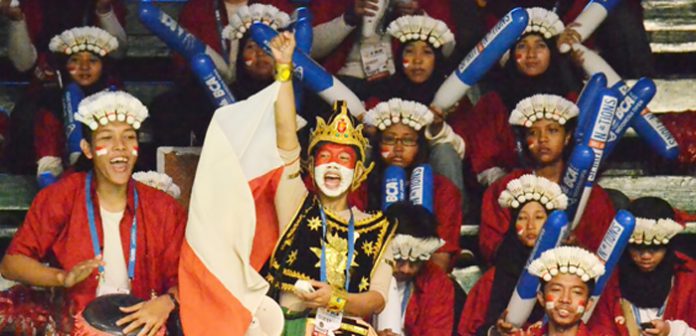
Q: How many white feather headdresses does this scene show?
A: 12